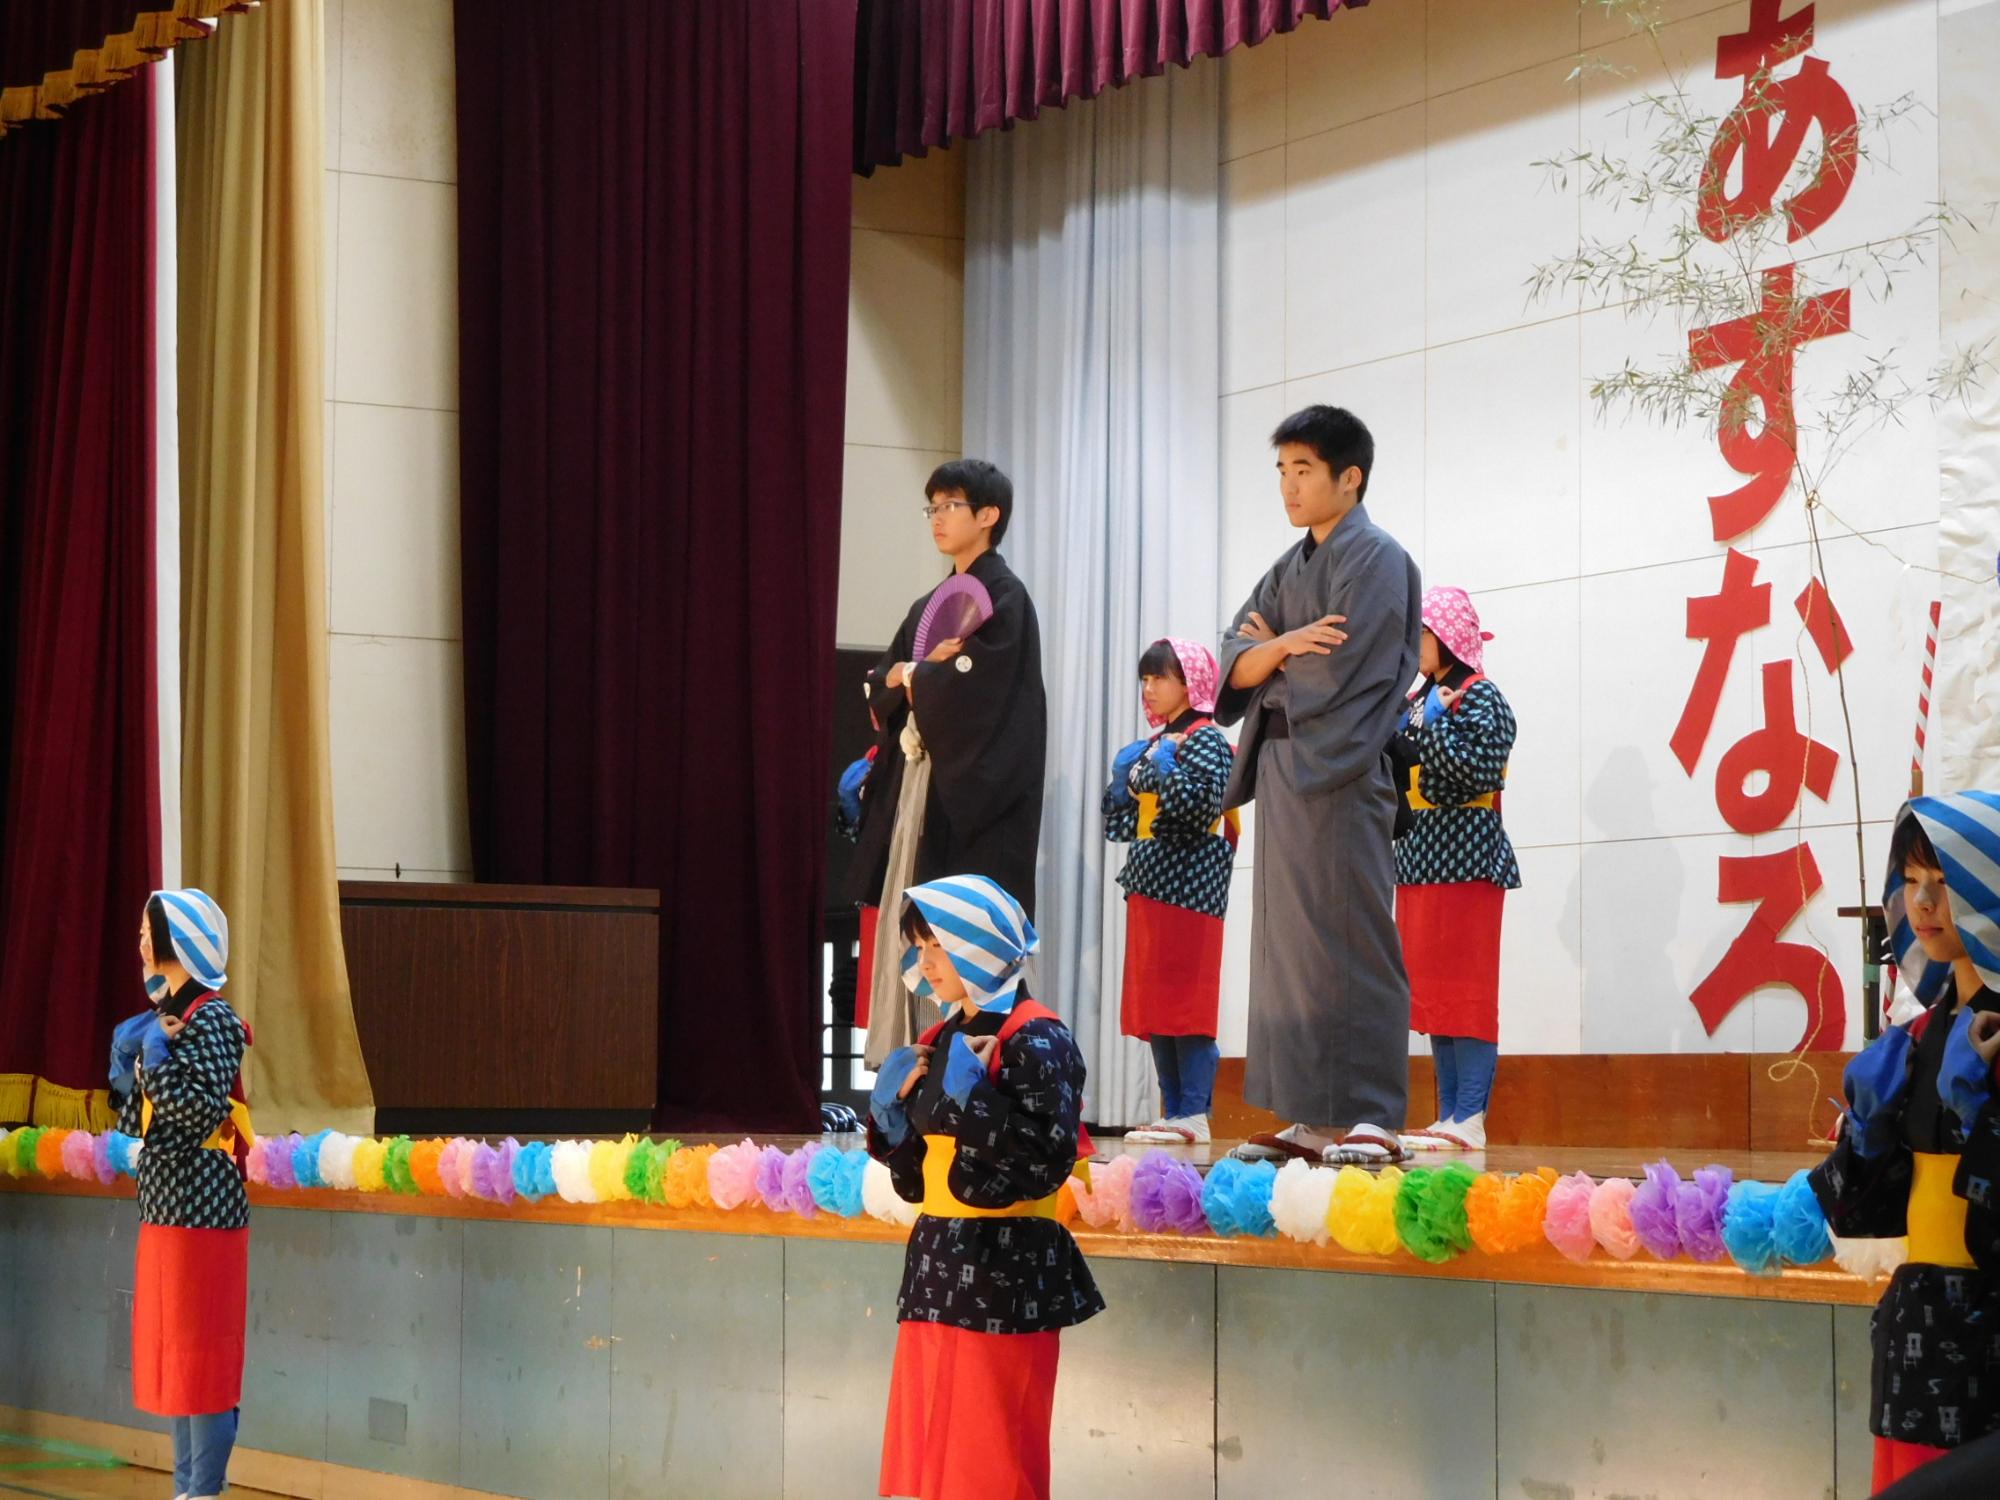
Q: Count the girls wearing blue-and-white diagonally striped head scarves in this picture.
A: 3